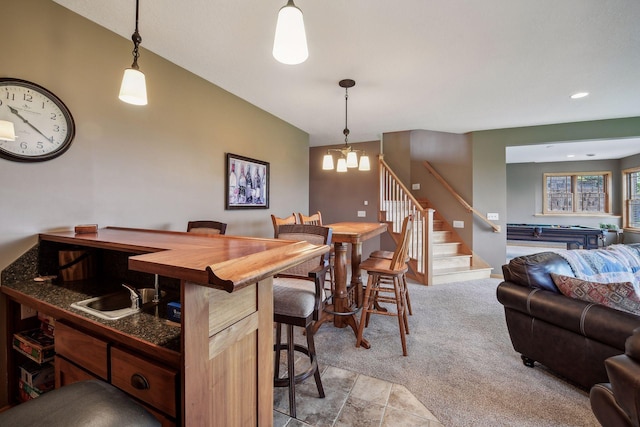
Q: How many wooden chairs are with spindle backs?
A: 4